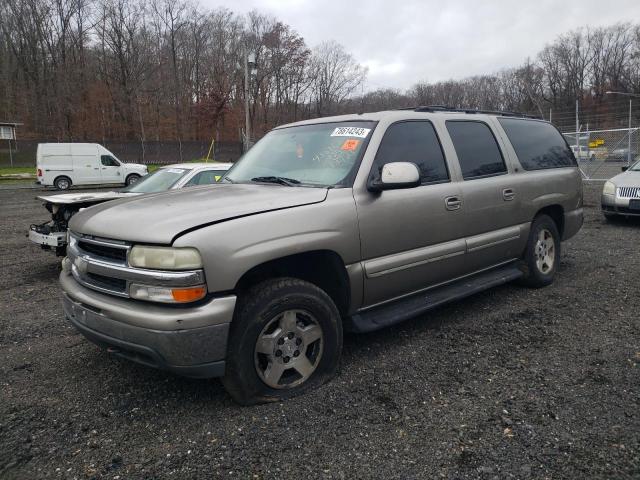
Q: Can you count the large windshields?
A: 1